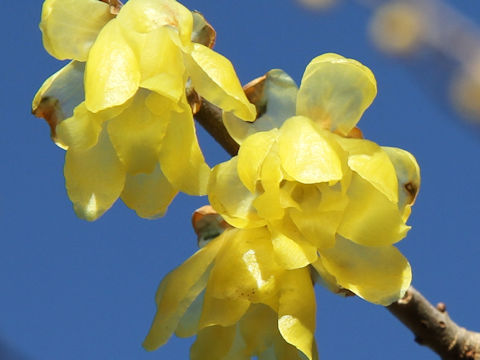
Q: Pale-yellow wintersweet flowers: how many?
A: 3